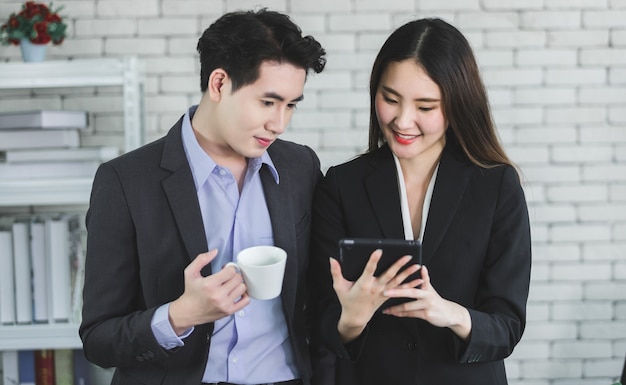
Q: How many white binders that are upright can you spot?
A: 4